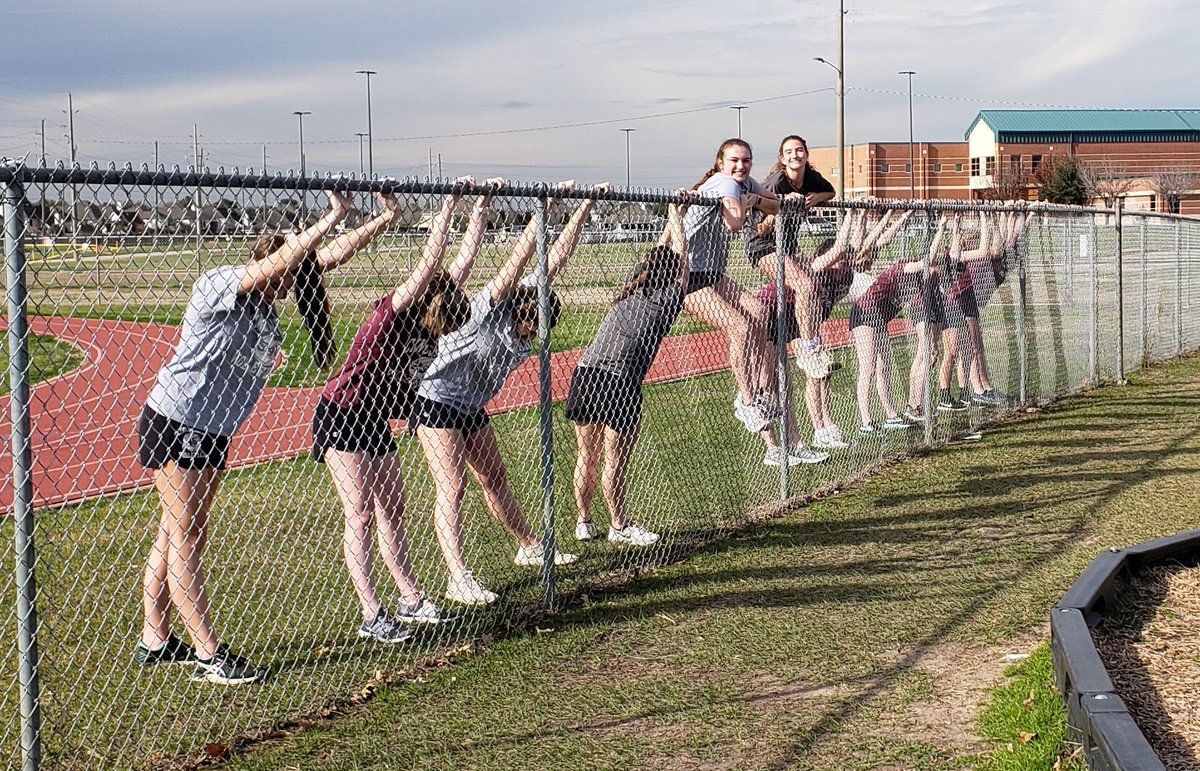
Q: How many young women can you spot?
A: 12